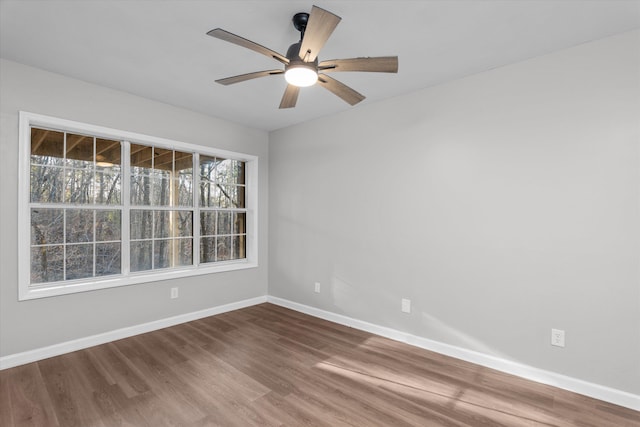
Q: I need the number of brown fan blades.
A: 6